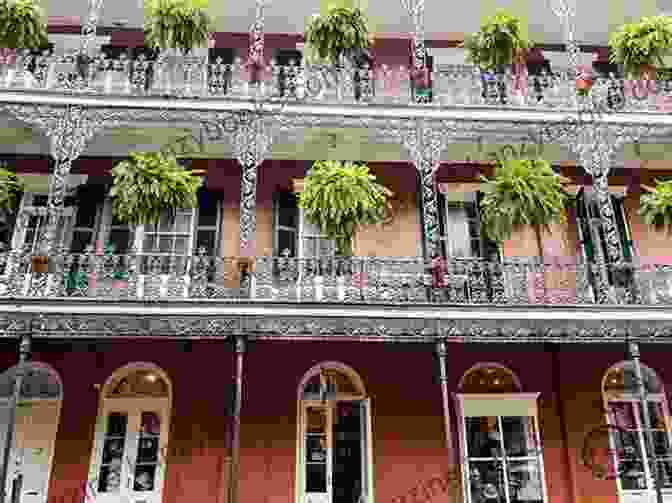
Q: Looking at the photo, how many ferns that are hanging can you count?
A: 10